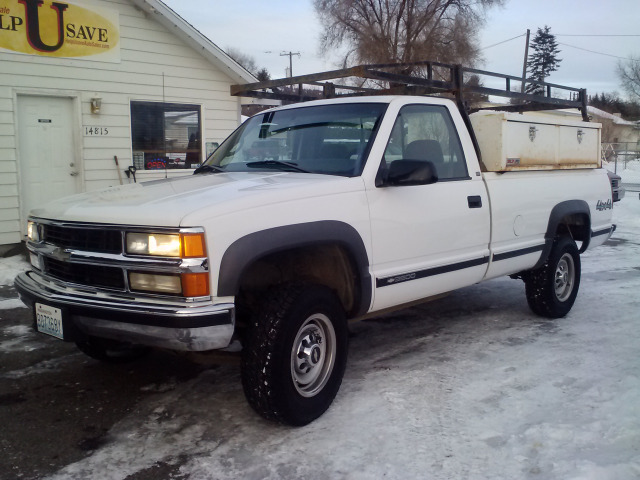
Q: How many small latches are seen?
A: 2